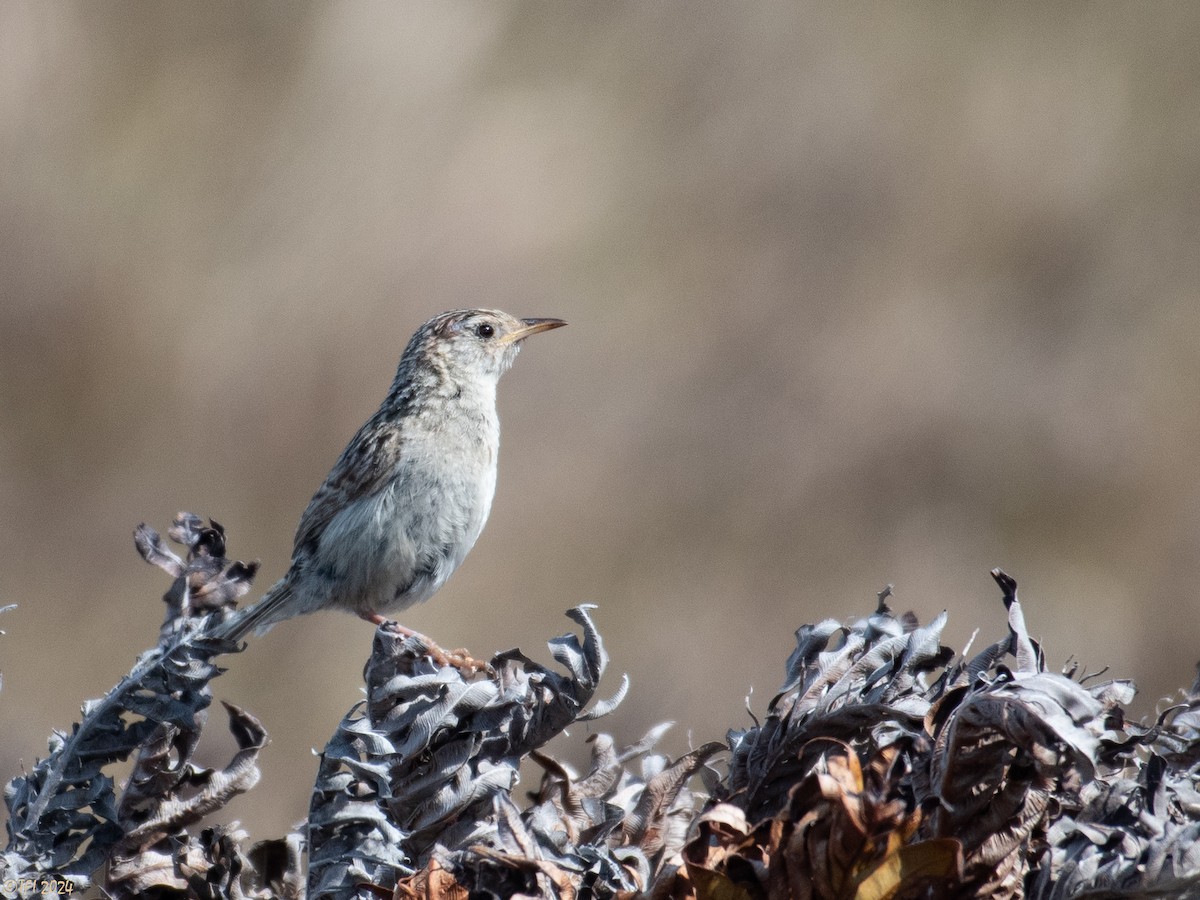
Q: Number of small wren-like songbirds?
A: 1